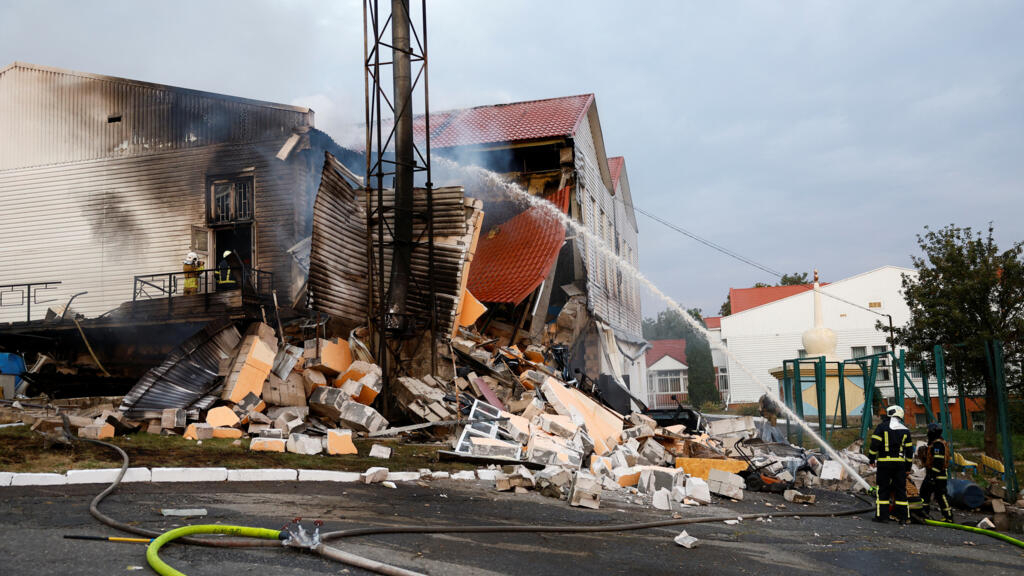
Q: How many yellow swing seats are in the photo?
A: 2